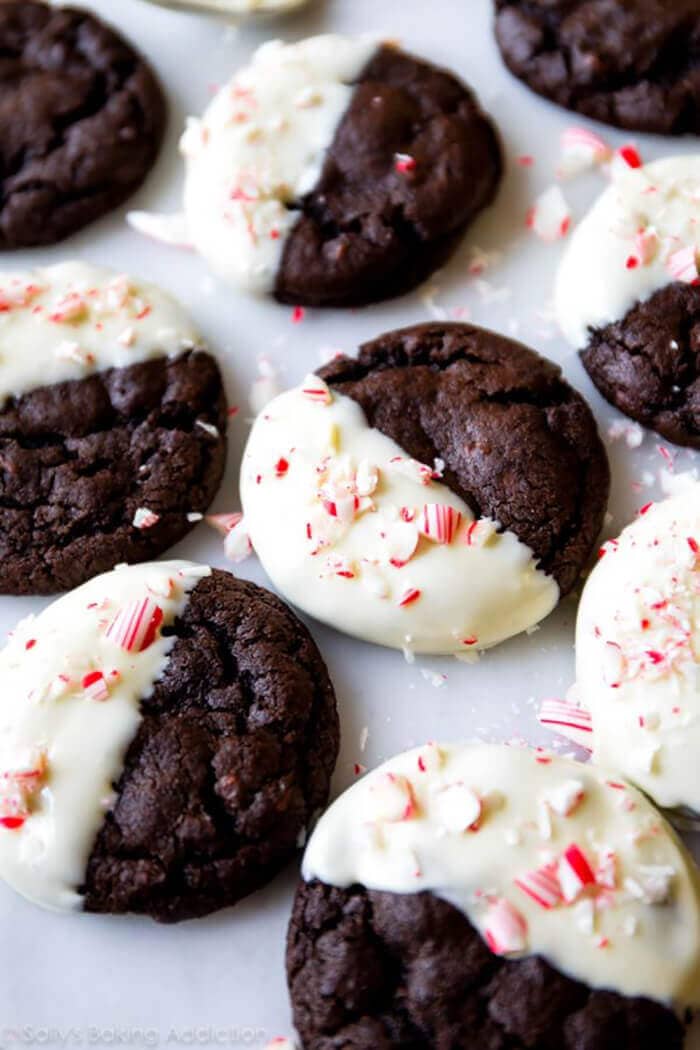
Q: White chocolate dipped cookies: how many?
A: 7